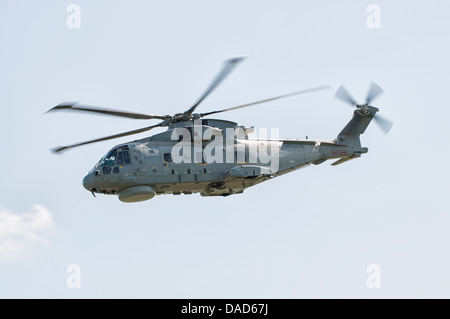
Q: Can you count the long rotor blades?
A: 4